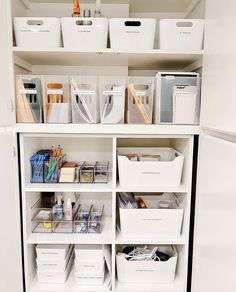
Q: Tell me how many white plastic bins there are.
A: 7